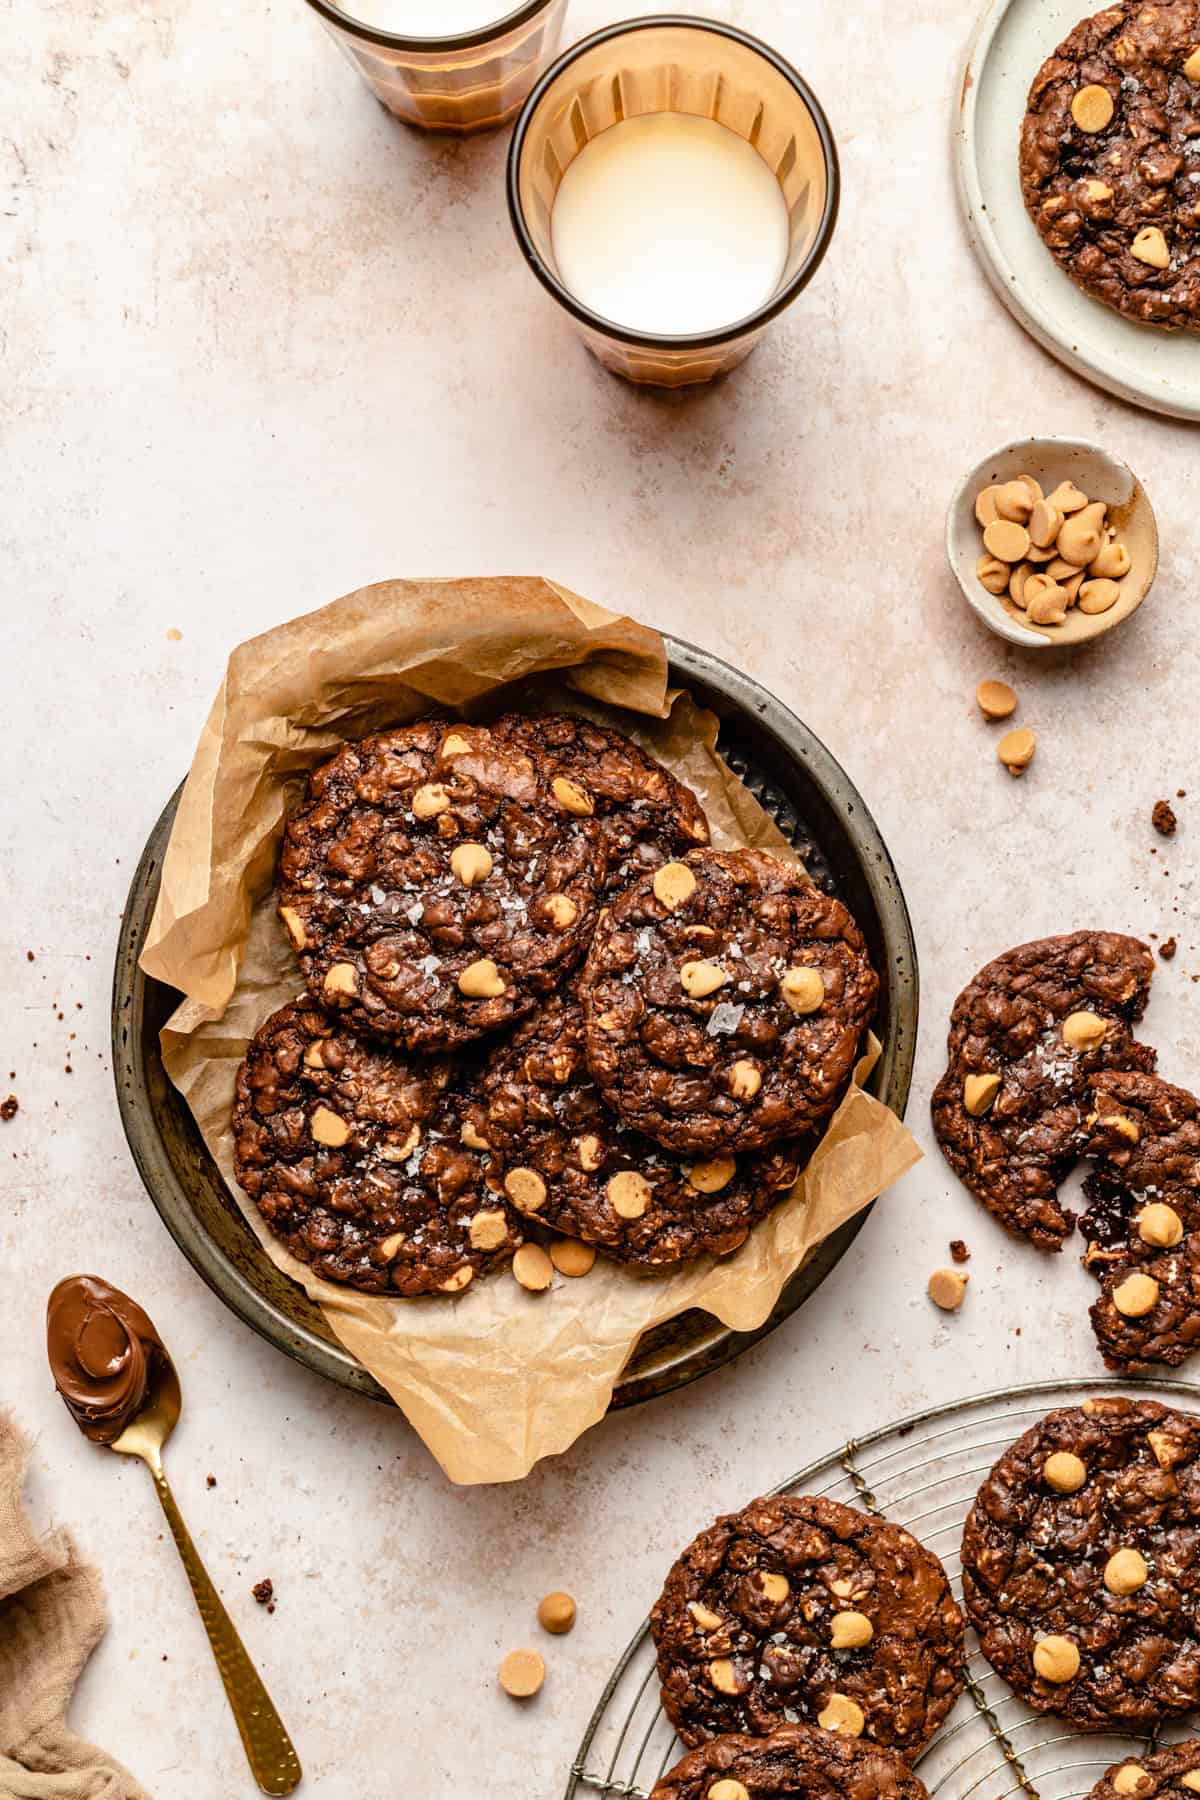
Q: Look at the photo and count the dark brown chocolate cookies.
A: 11